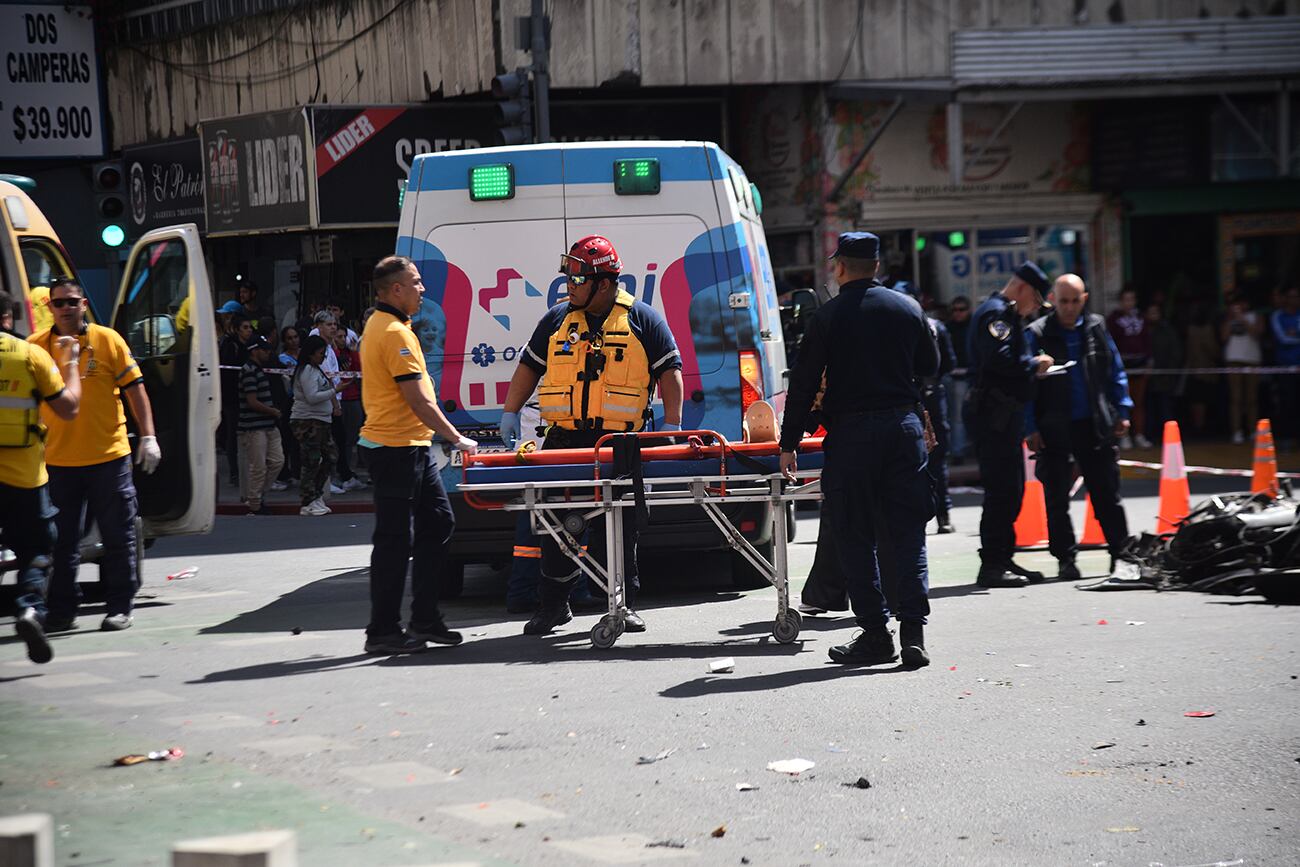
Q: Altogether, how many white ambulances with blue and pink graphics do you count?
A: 1